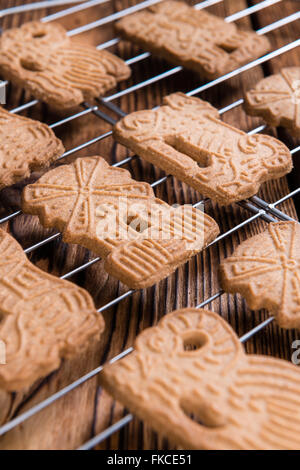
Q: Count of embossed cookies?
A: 9